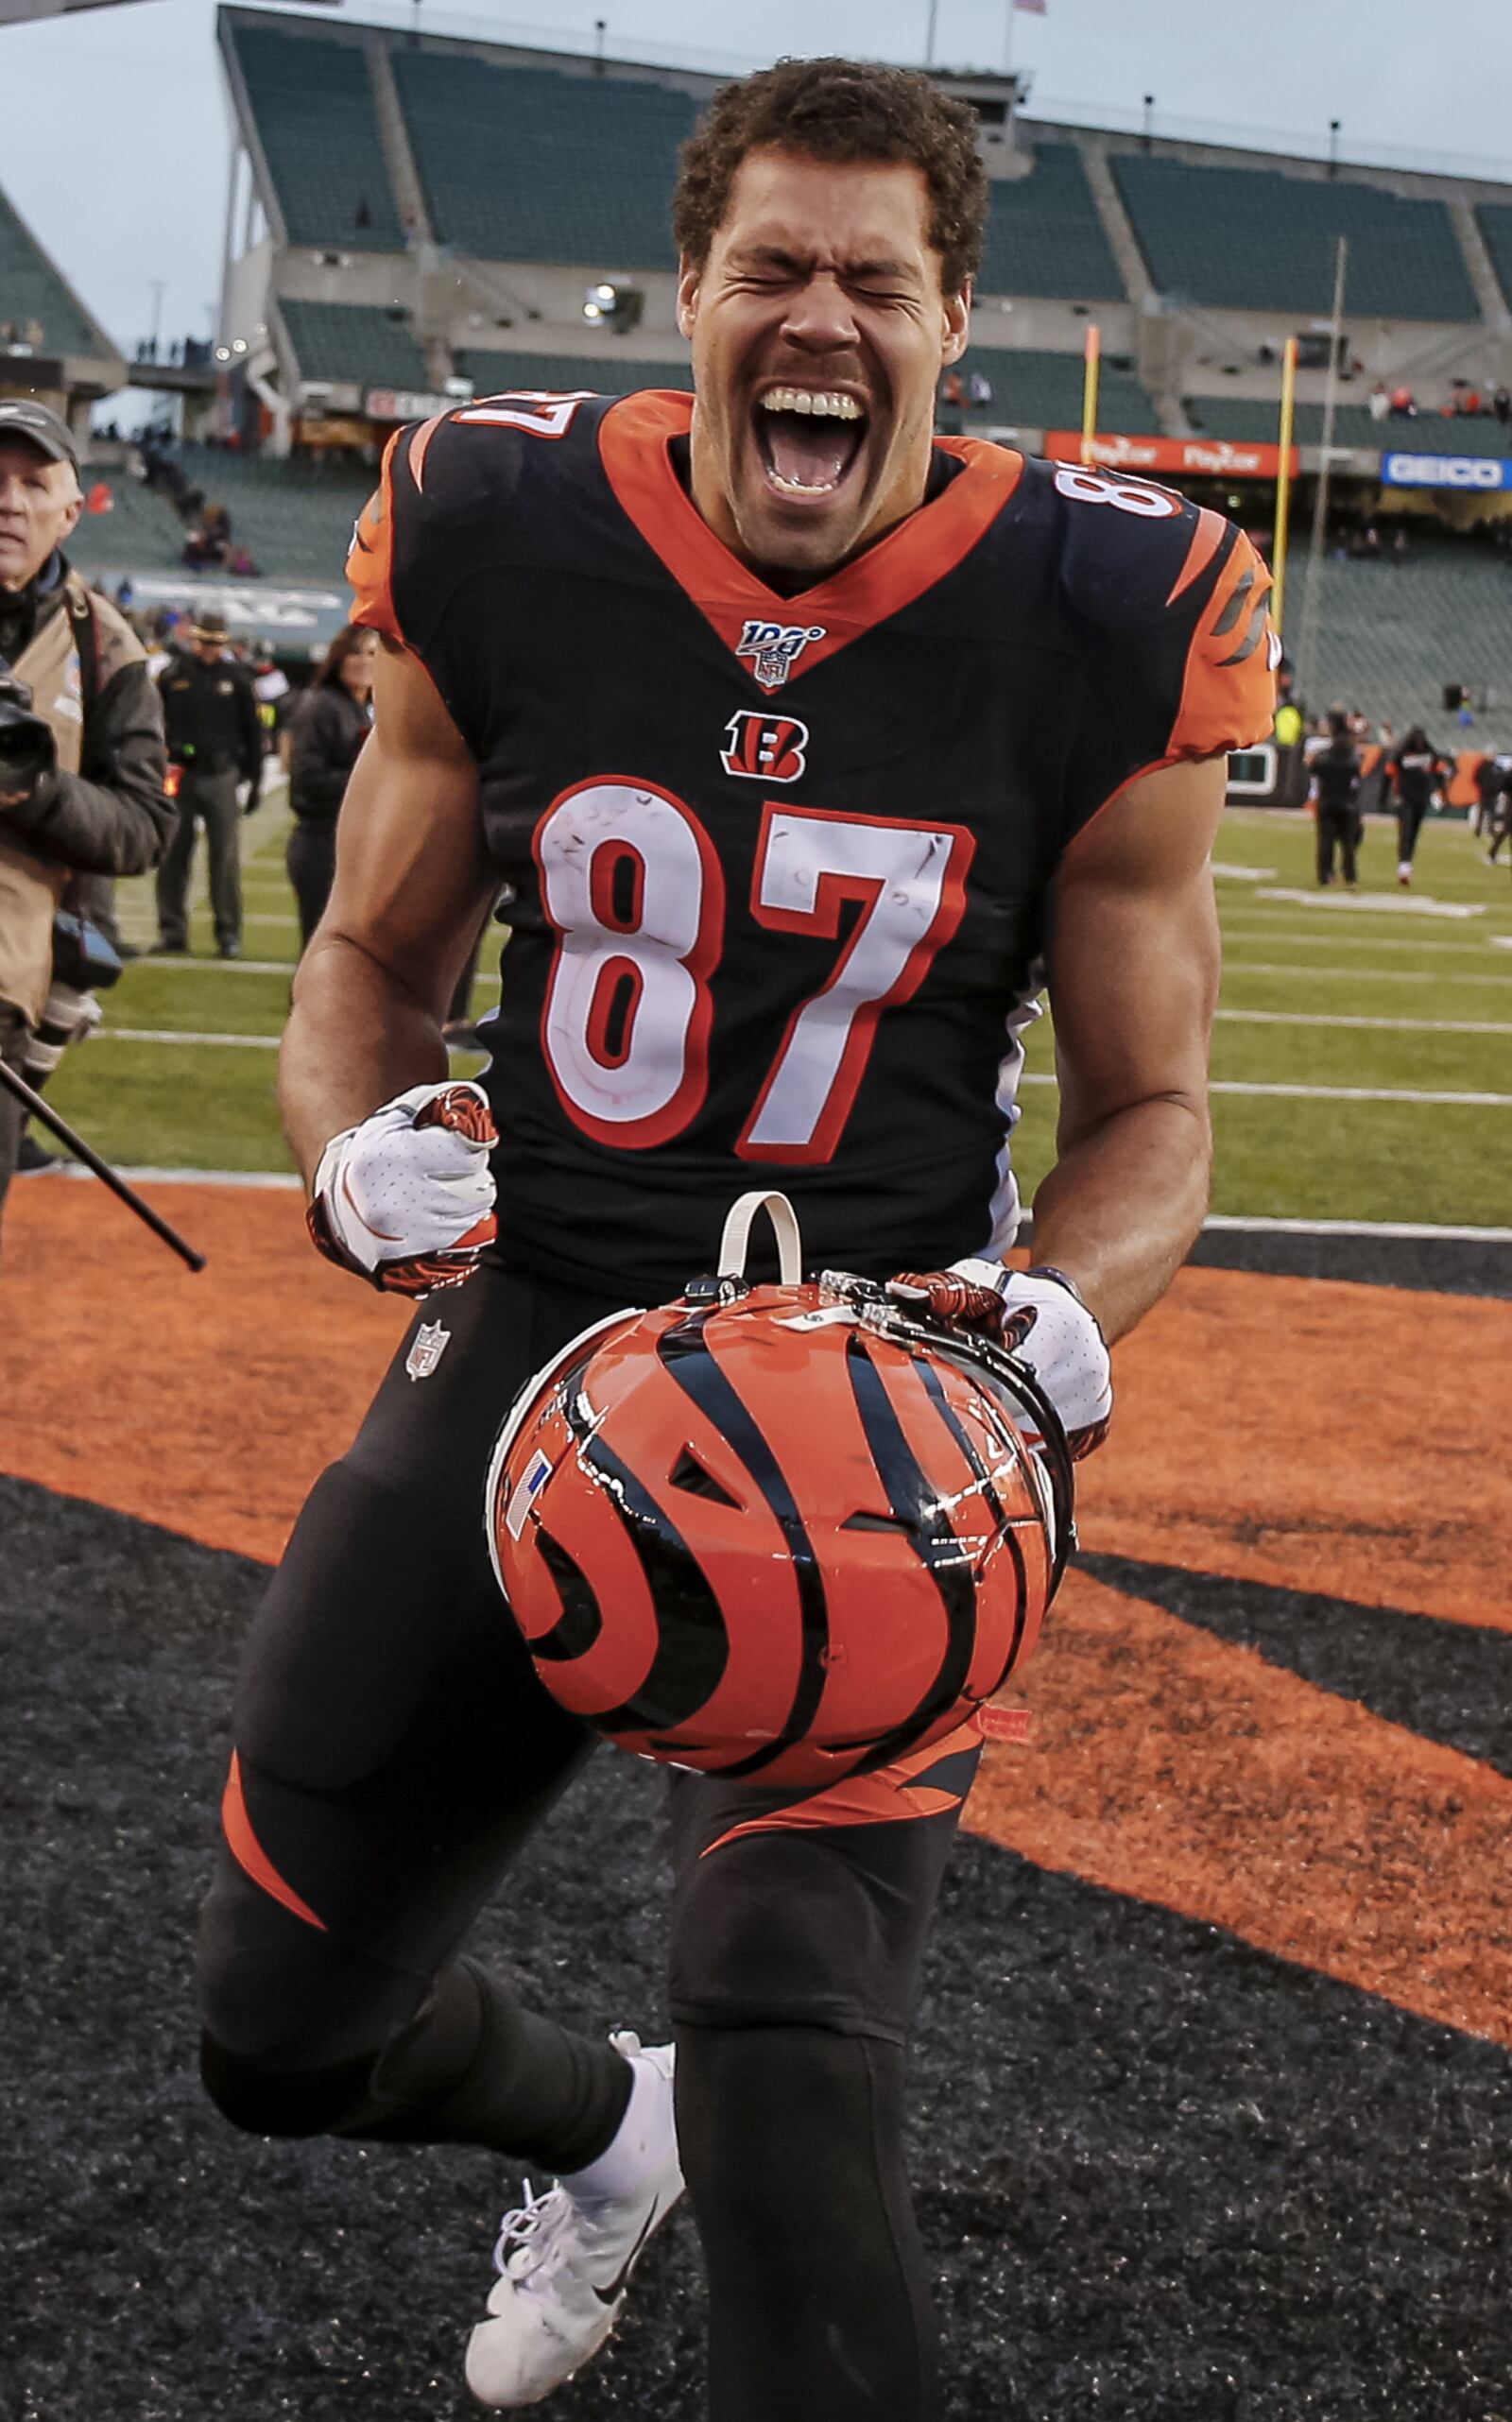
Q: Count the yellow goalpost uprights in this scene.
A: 2